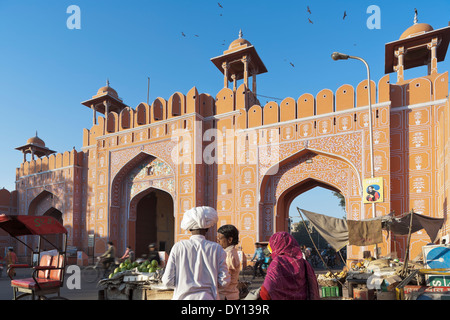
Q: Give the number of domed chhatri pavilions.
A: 4